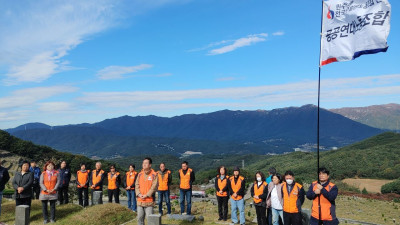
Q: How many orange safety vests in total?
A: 13